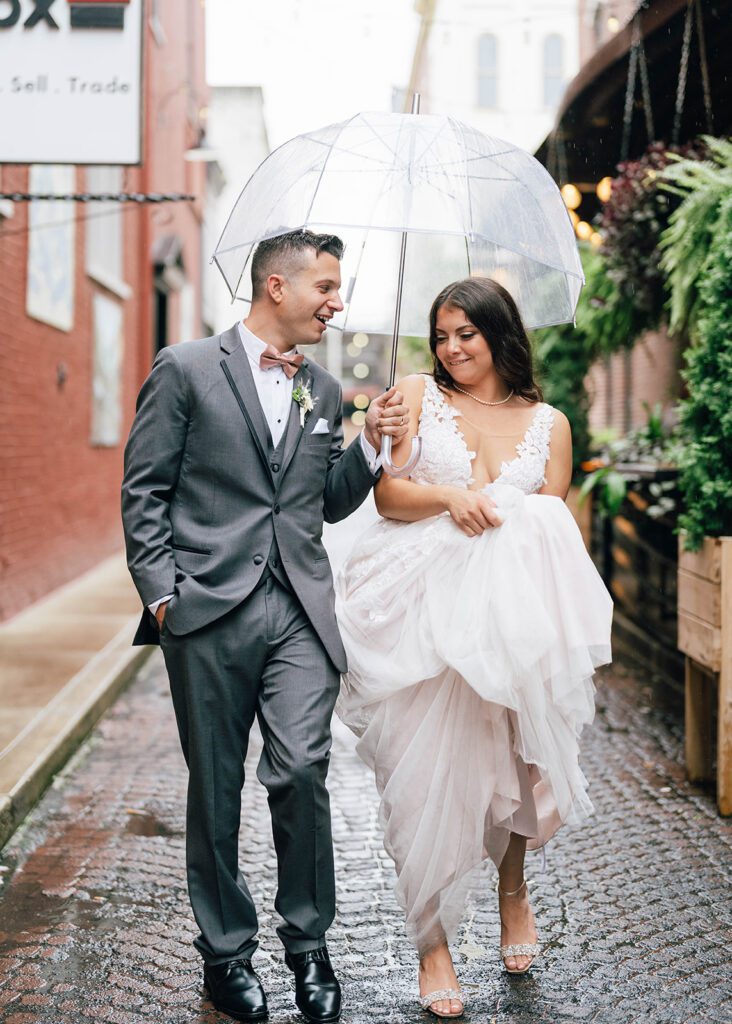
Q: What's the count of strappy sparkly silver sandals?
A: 2